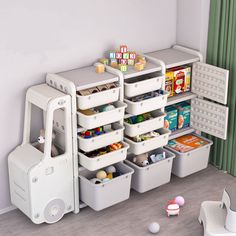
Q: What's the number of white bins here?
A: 11